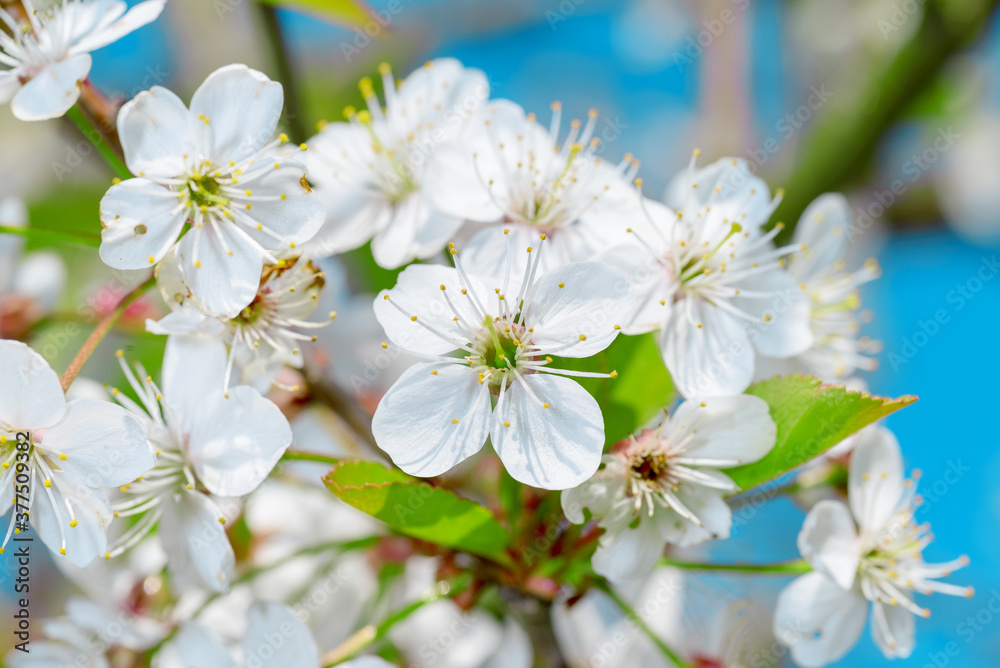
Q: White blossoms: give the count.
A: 12